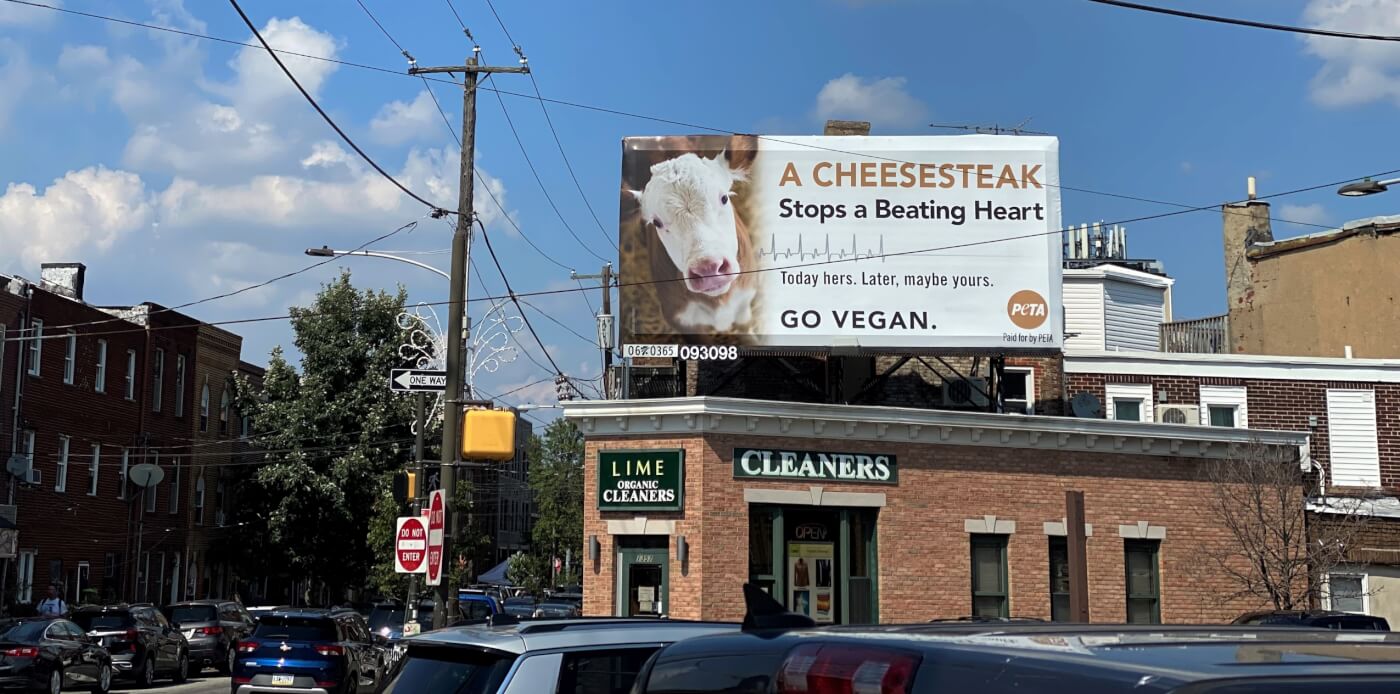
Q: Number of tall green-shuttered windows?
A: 3